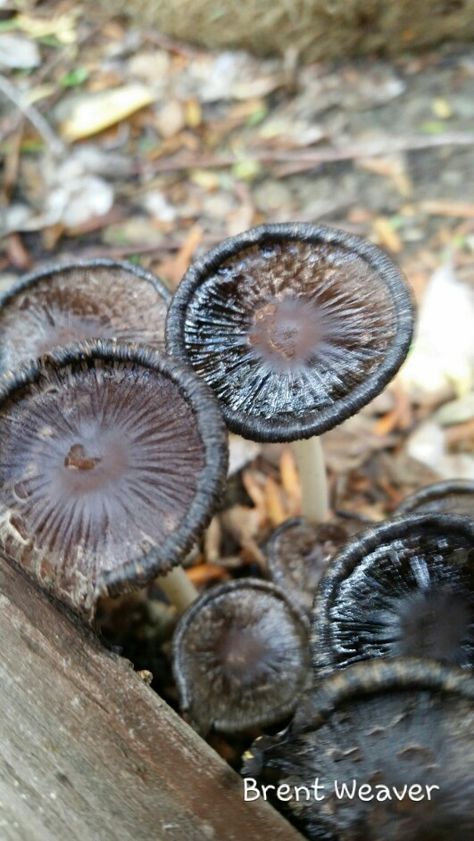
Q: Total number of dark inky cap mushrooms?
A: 8